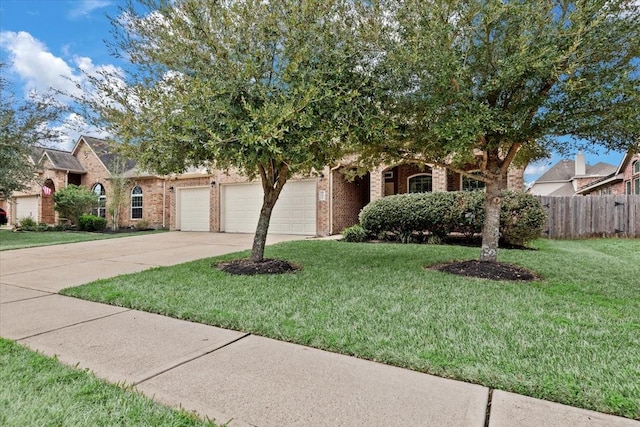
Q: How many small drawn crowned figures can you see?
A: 0